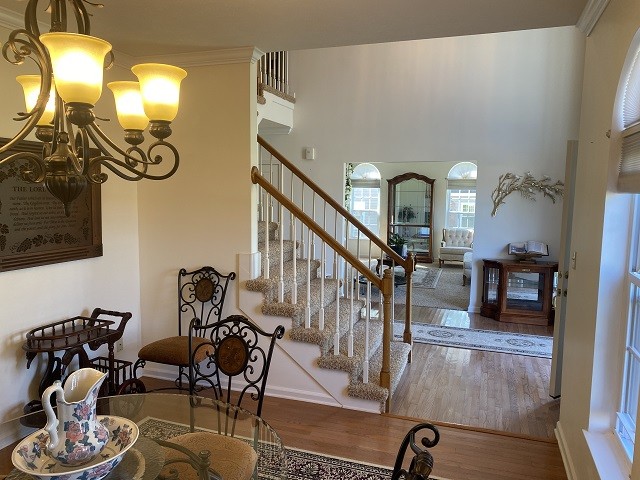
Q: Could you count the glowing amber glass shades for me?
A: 4